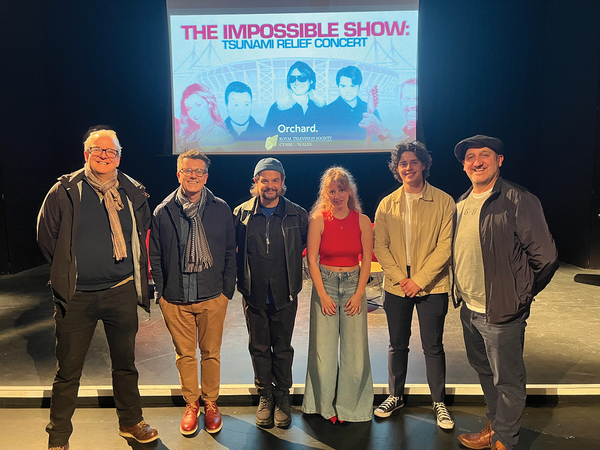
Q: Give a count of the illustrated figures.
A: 5